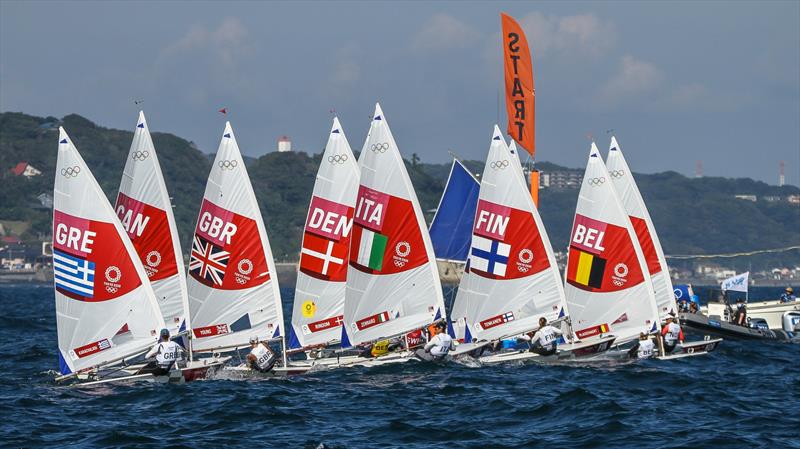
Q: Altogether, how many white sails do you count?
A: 9